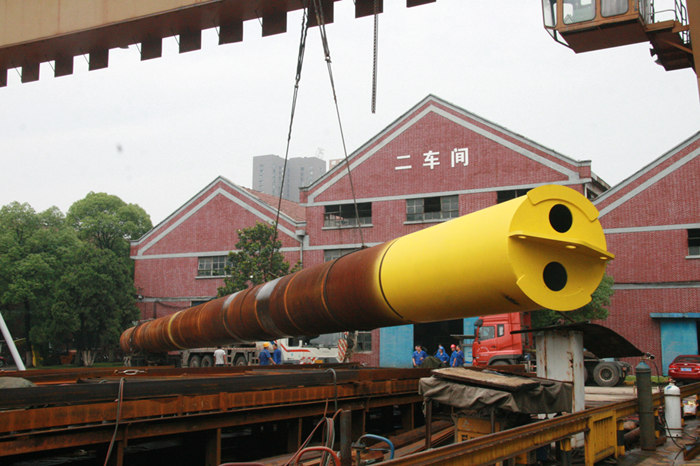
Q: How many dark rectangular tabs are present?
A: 11